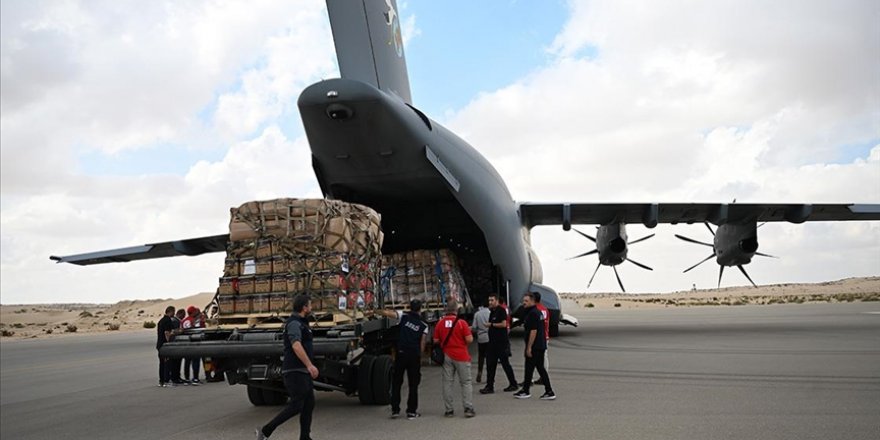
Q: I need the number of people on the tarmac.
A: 12